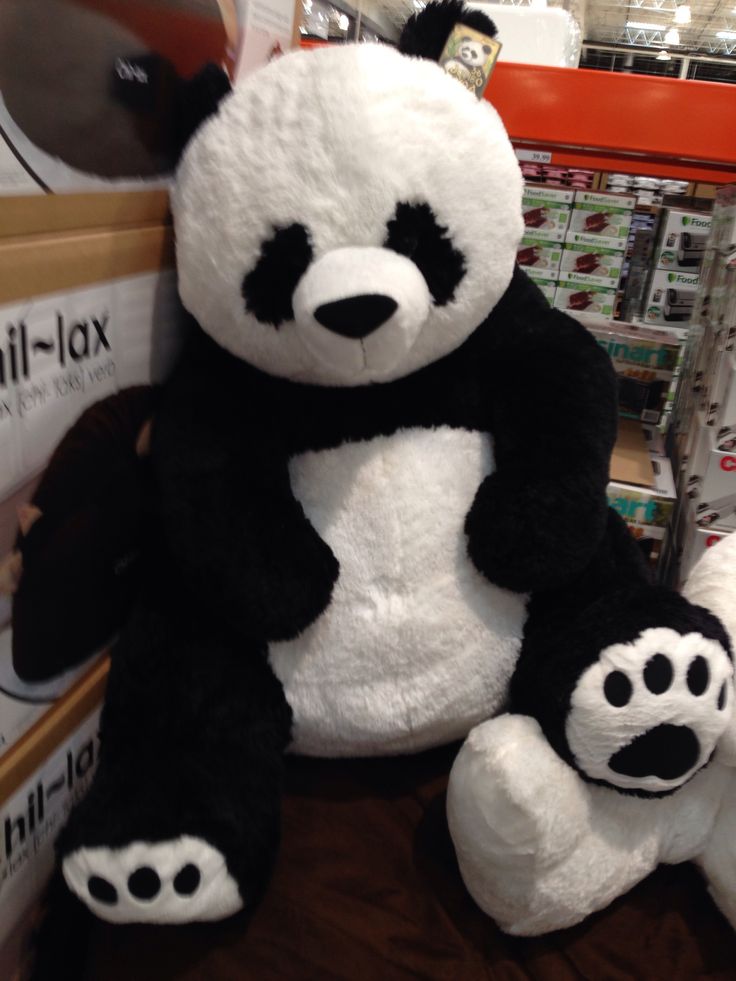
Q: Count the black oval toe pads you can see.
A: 7